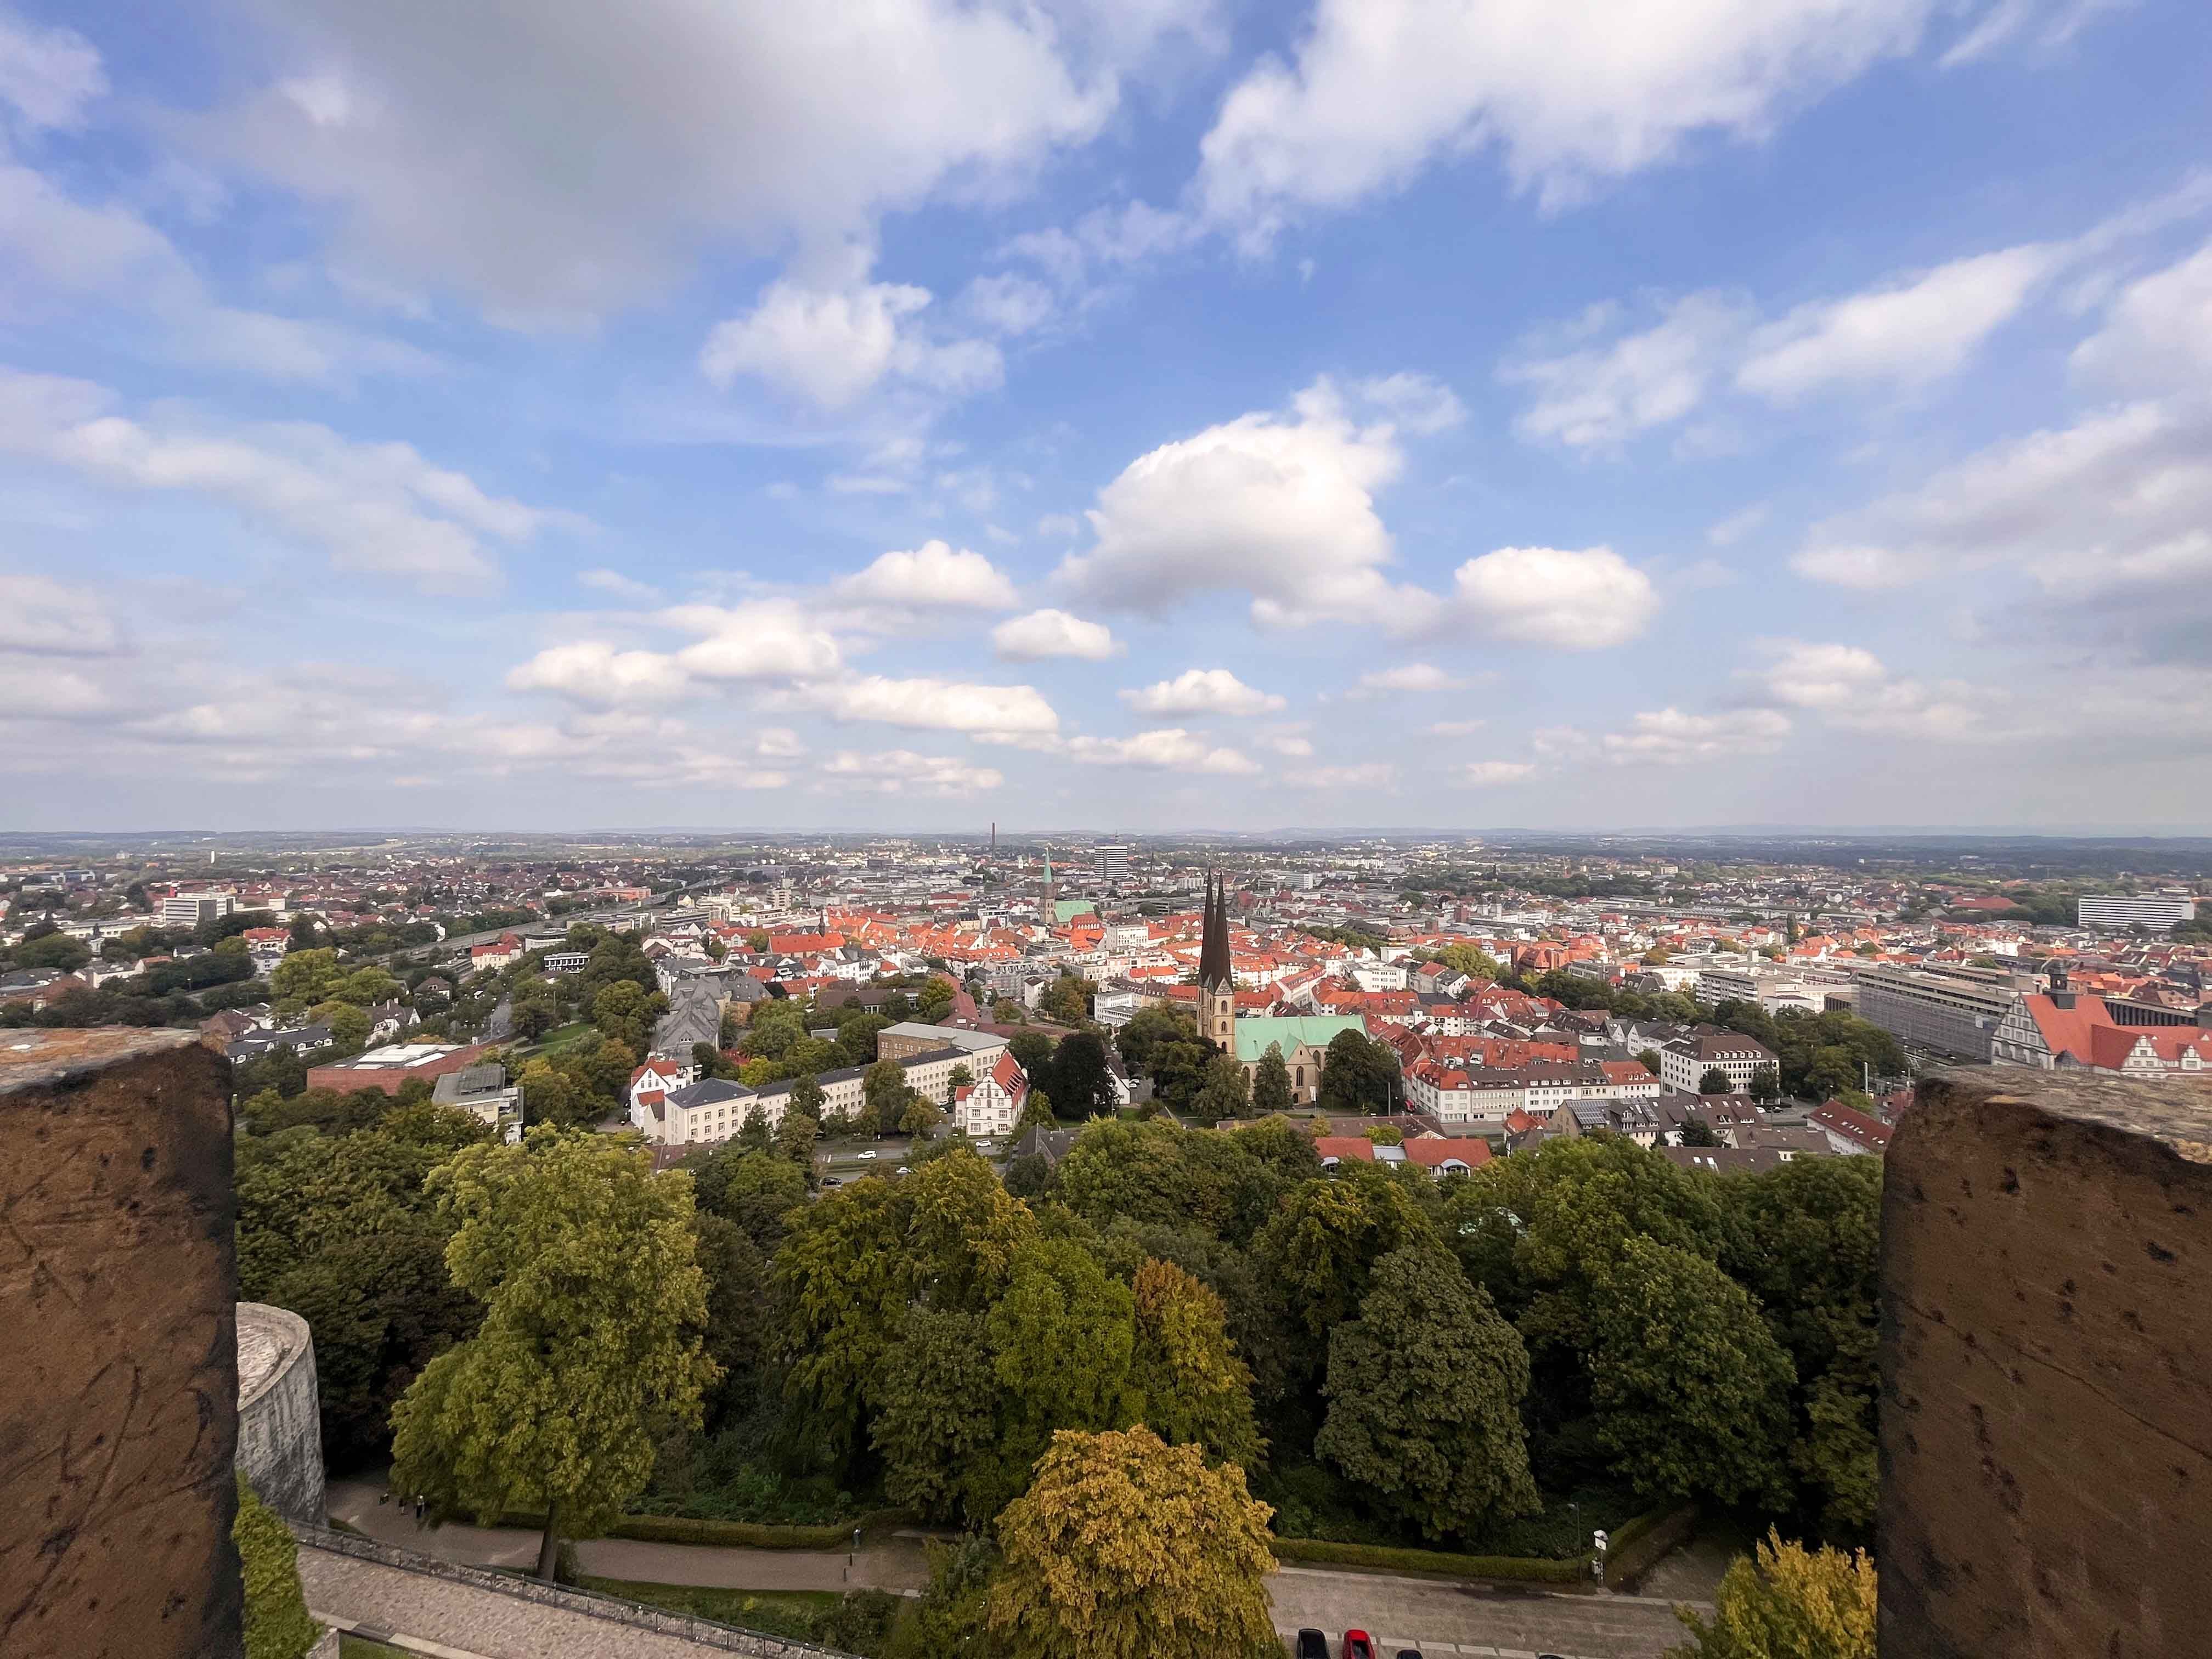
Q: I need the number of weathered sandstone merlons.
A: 2